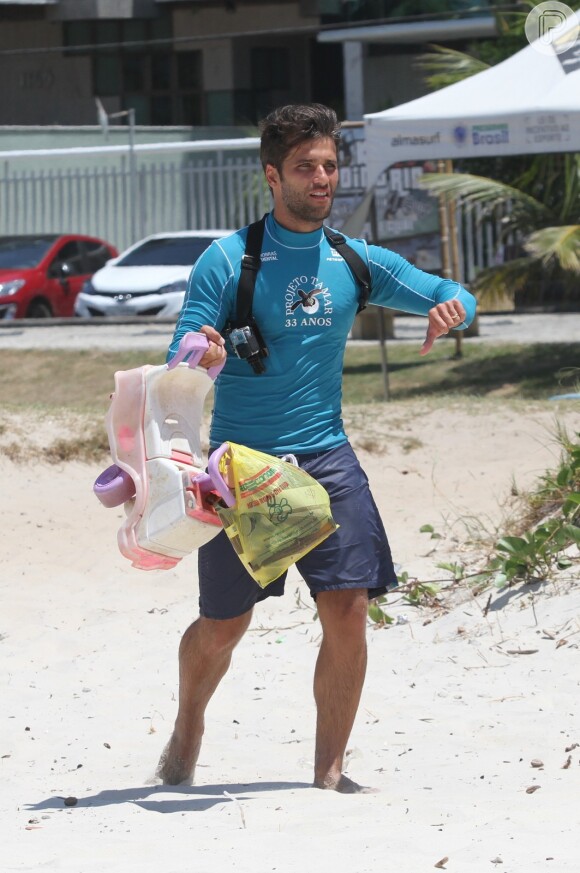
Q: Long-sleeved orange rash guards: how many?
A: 0